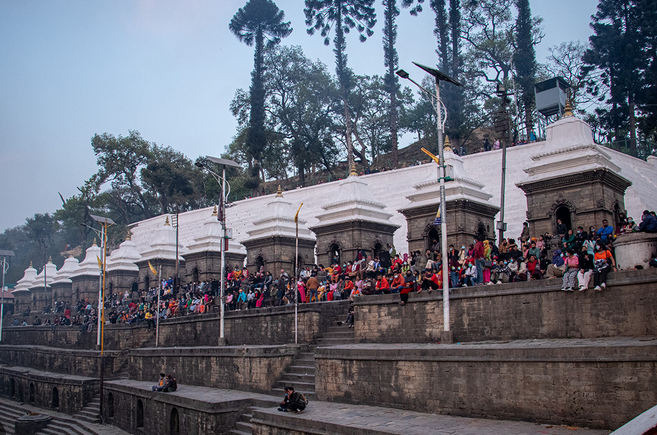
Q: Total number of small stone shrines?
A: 11